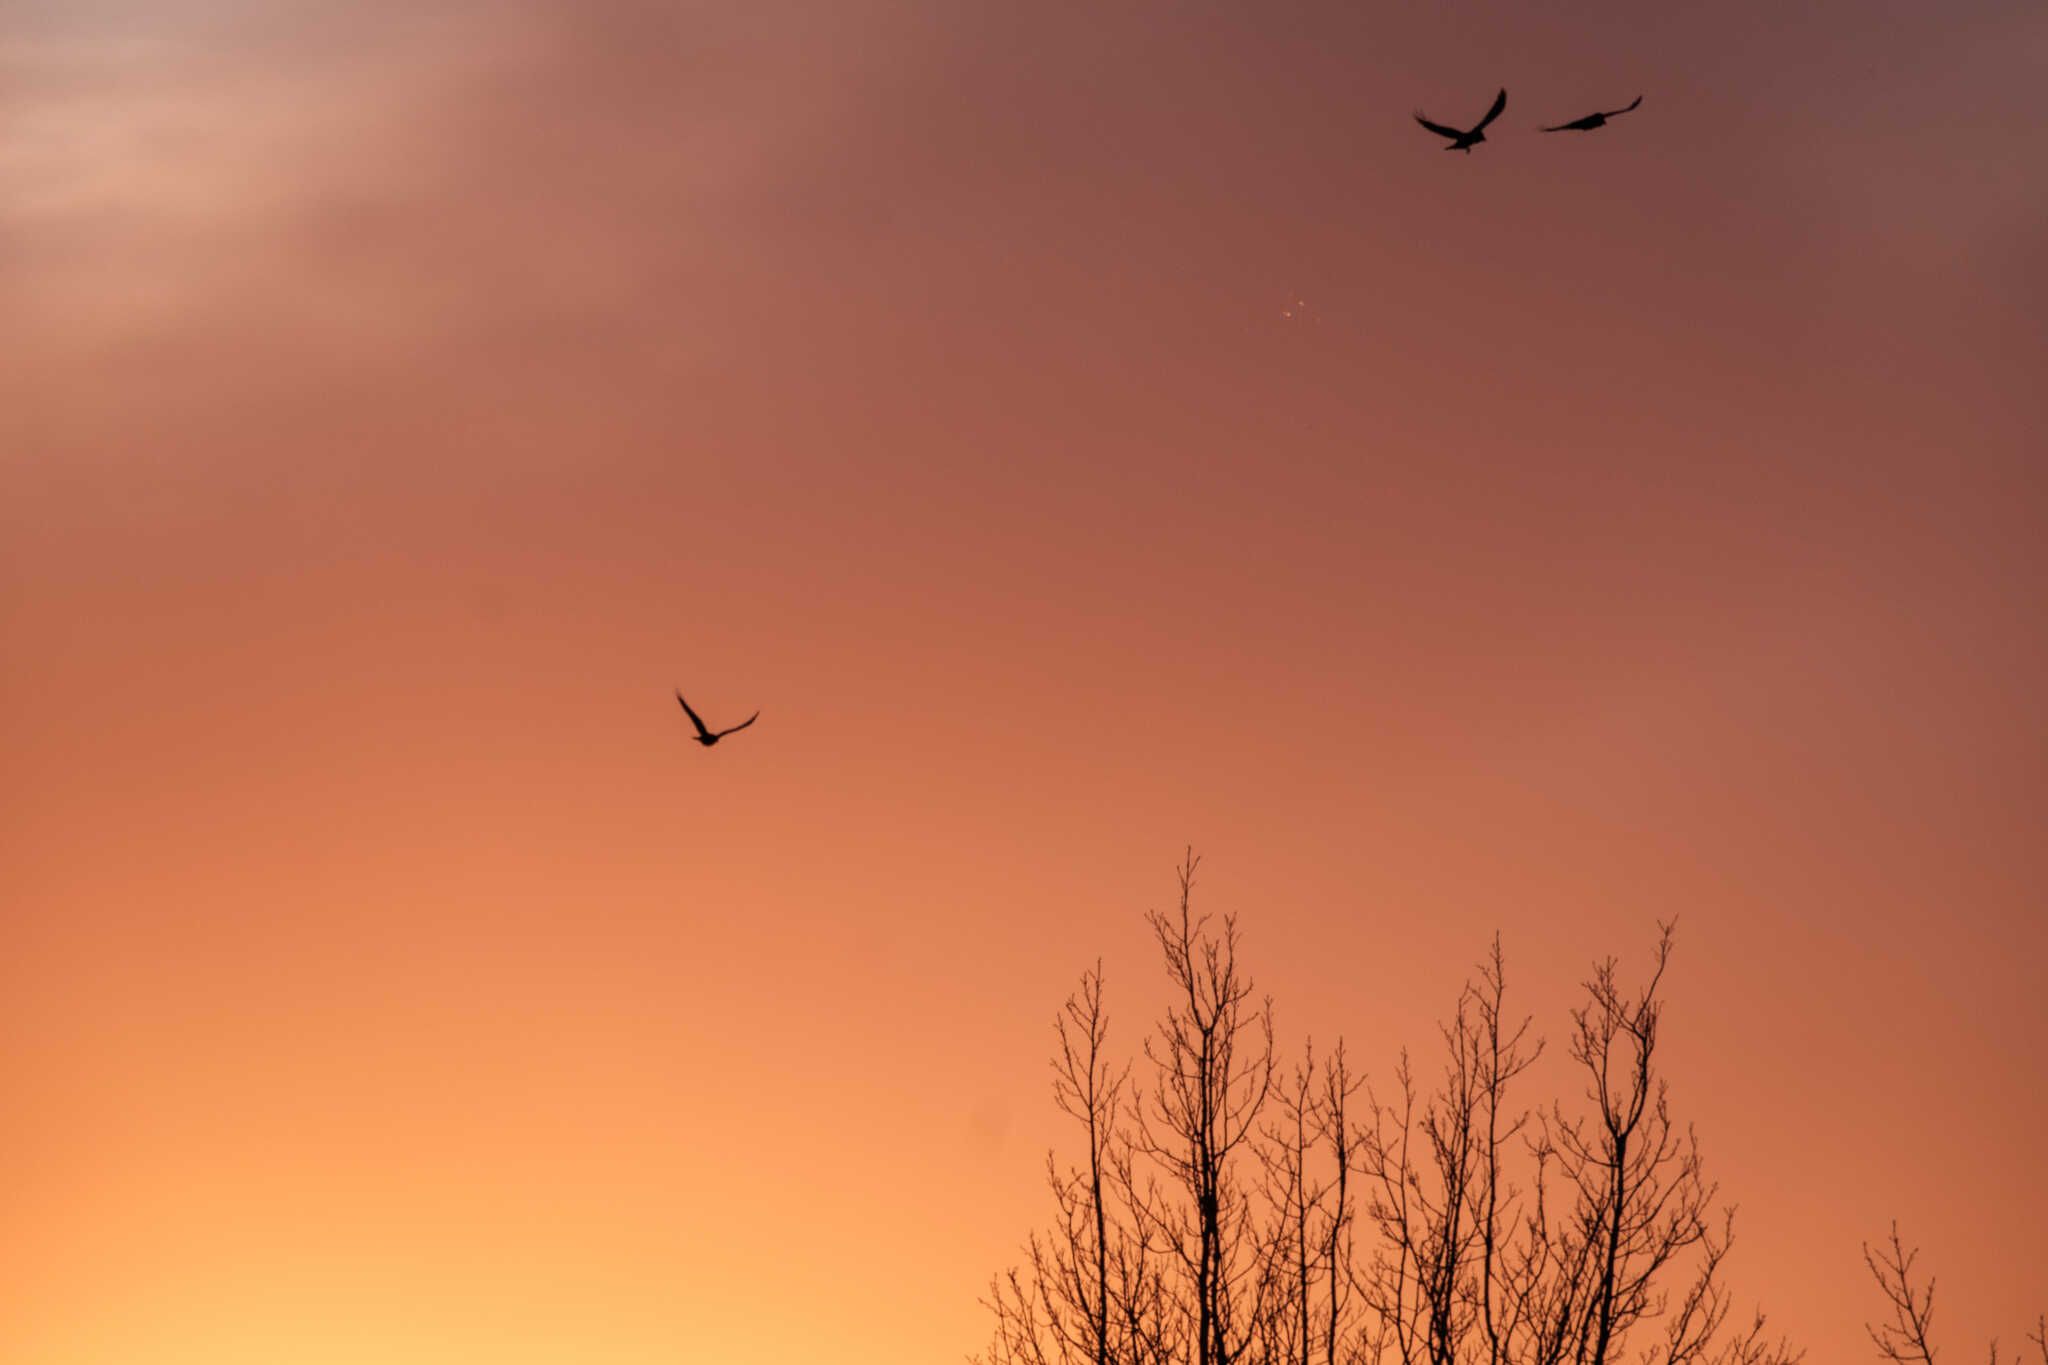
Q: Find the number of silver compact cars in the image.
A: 0